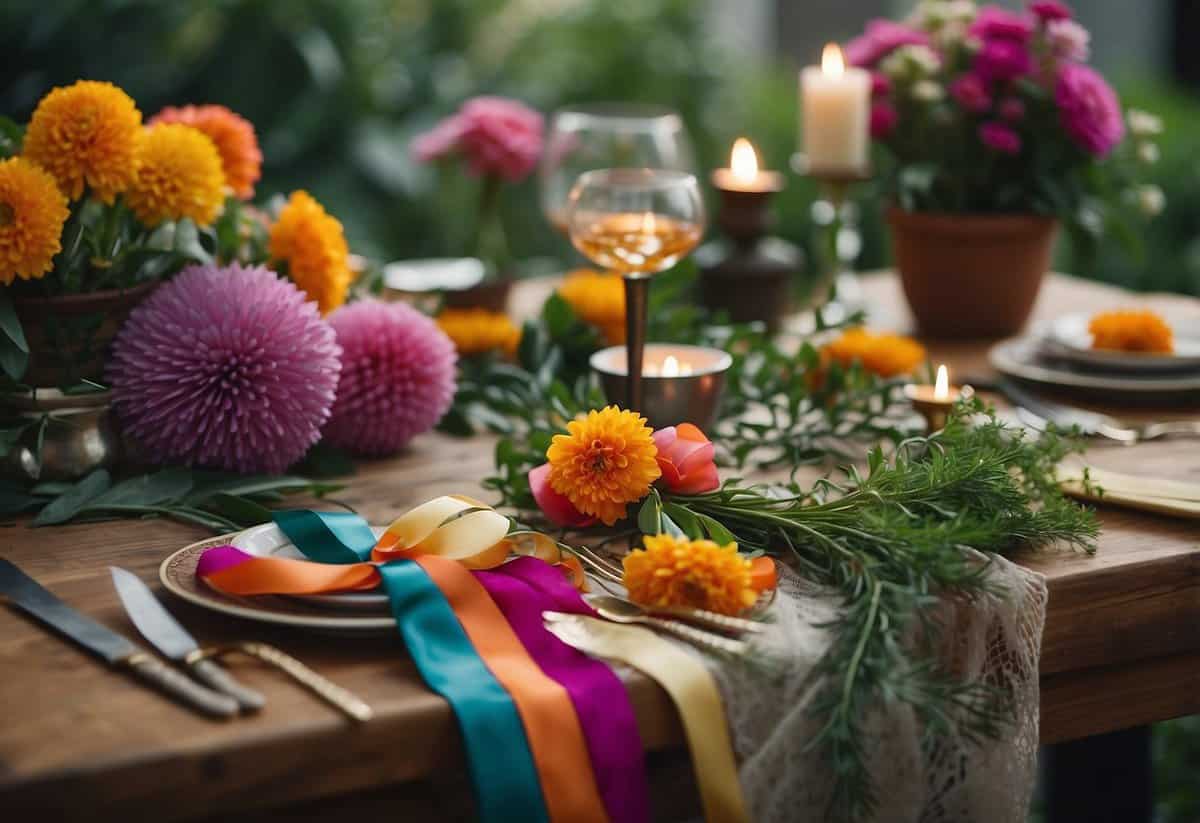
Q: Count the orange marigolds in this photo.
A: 11